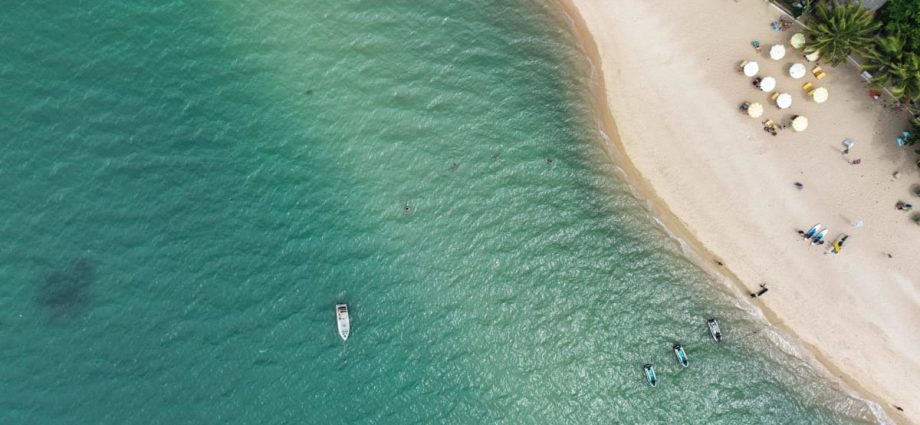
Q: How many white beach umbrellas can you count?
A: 5